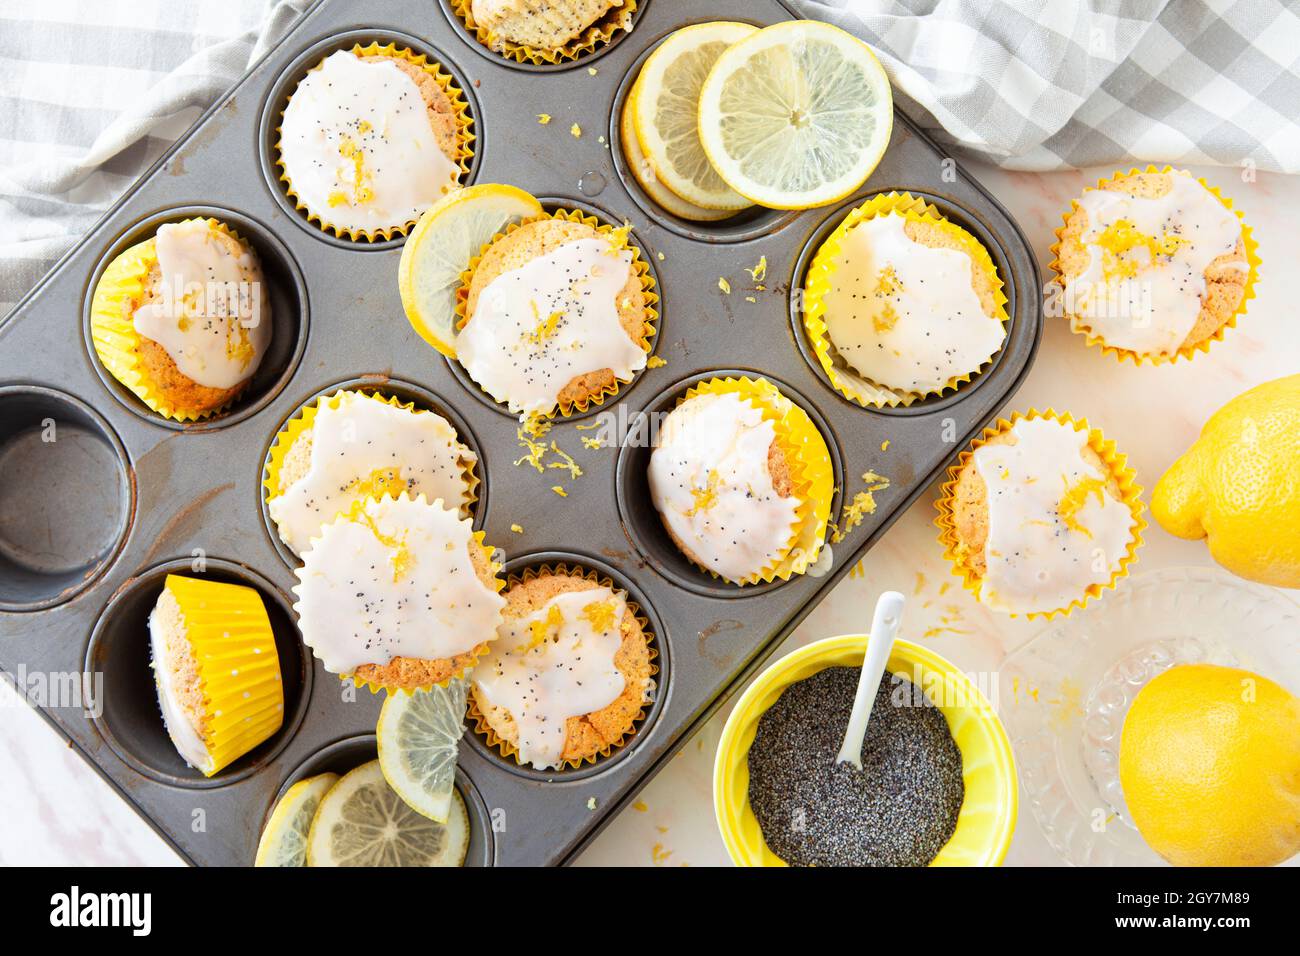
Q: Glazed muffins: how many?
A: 11